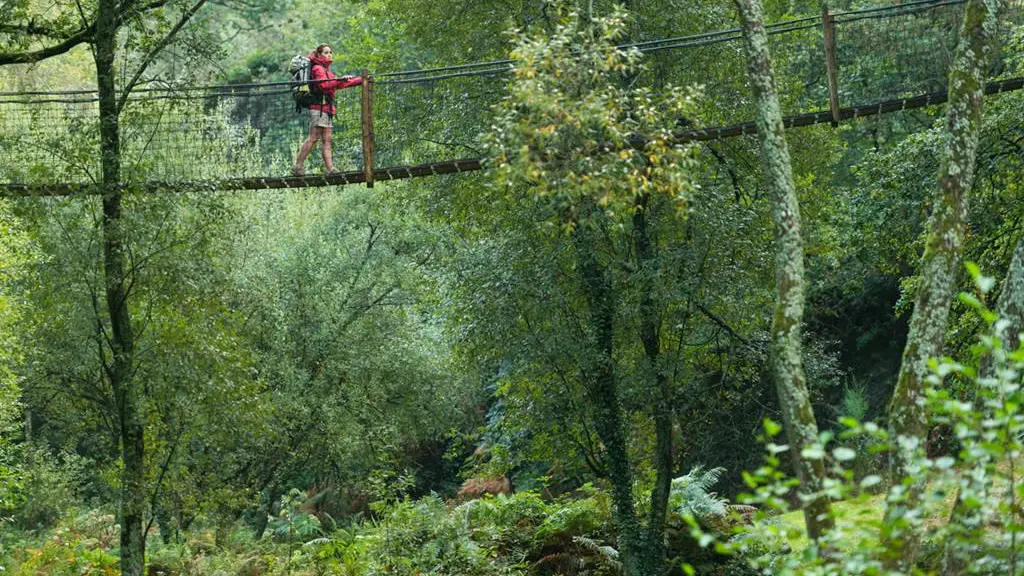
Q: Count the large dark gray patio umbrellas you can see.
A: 0